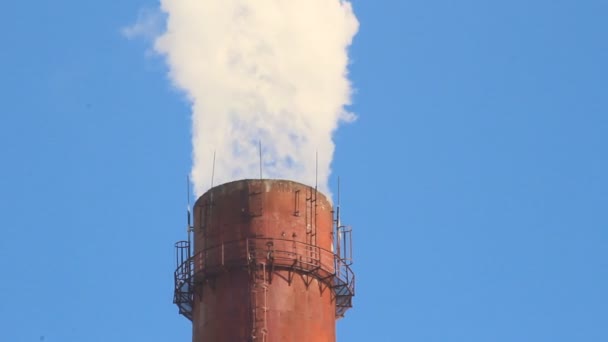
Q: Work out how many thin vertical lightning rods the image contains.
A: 5